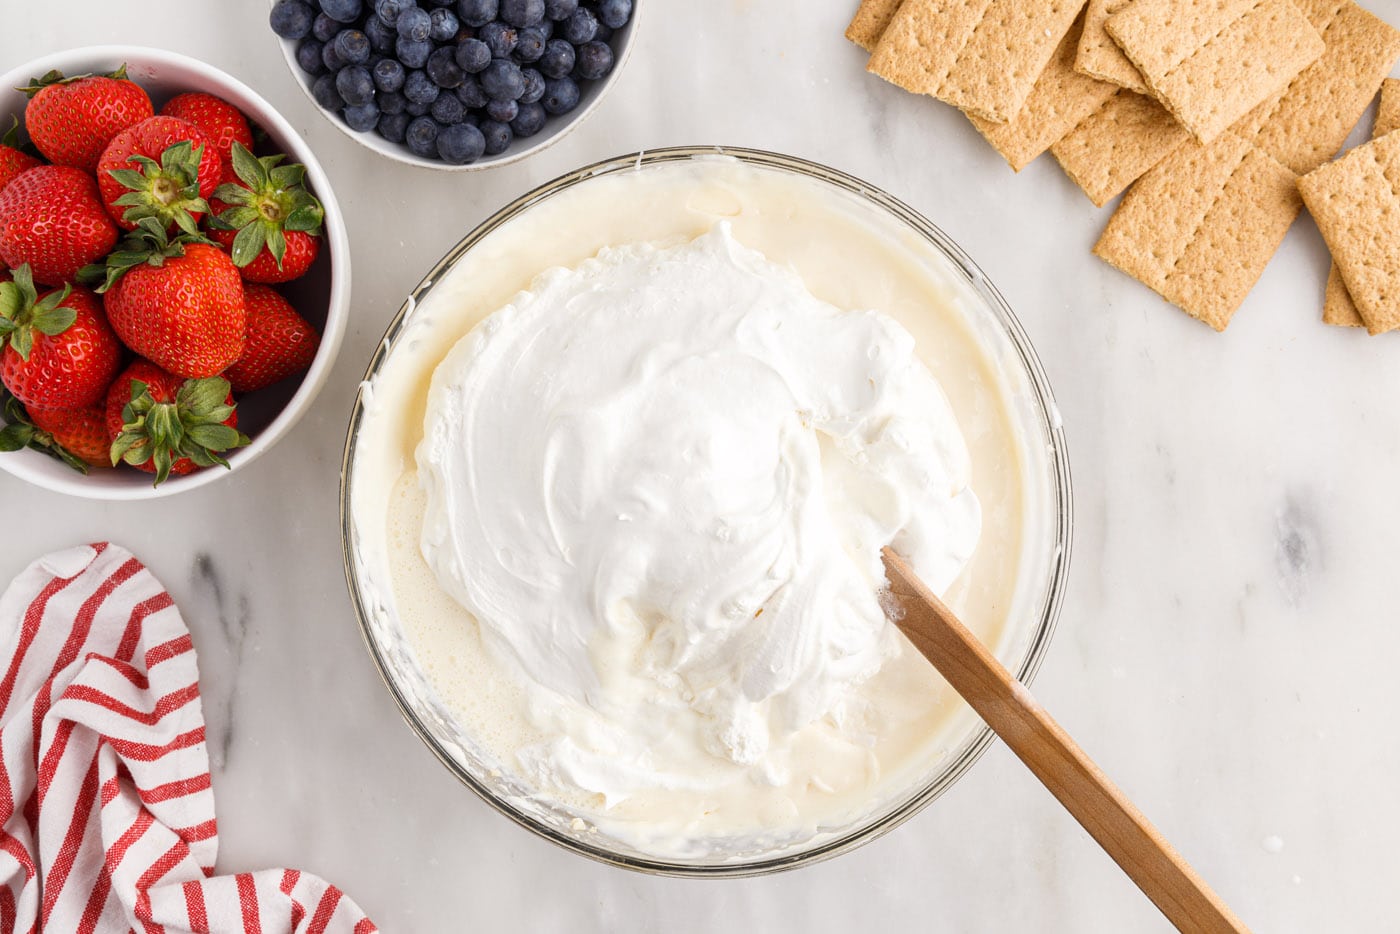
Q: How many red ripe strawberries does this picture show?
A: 11